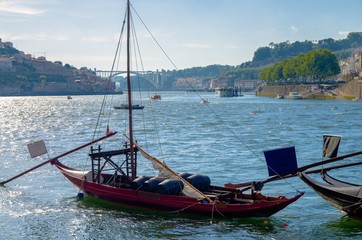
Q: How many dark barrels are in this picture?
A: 5